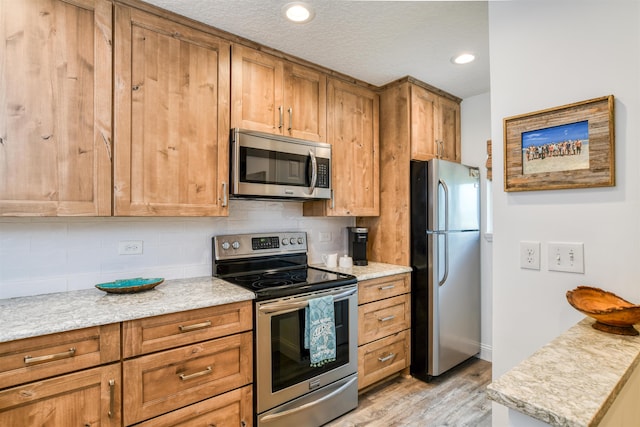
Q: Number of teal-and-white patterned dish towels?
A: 1